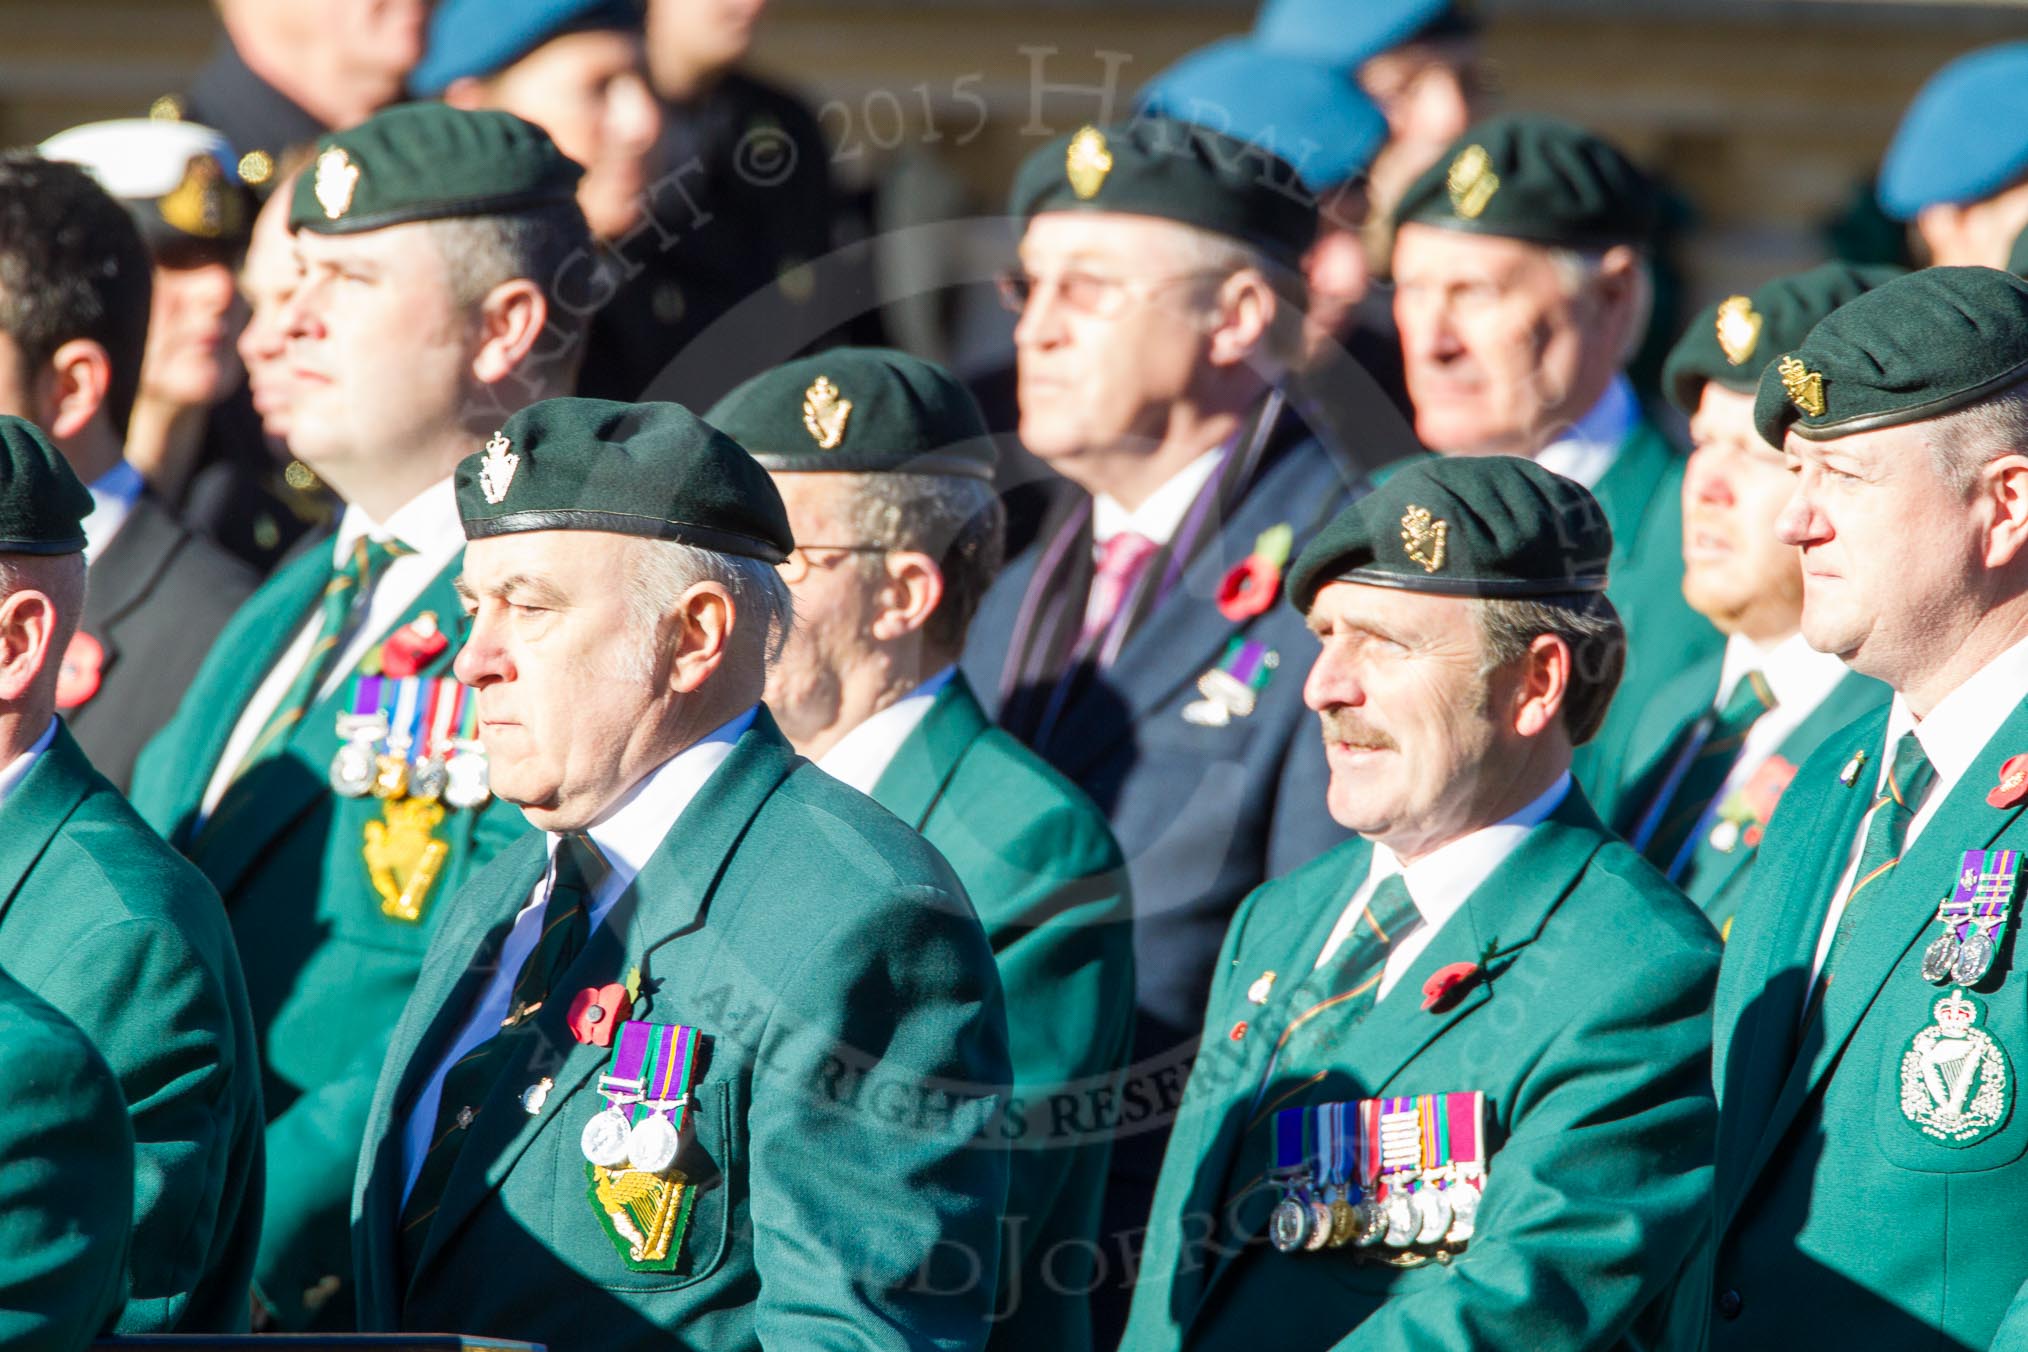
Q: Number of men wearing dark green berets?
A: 9